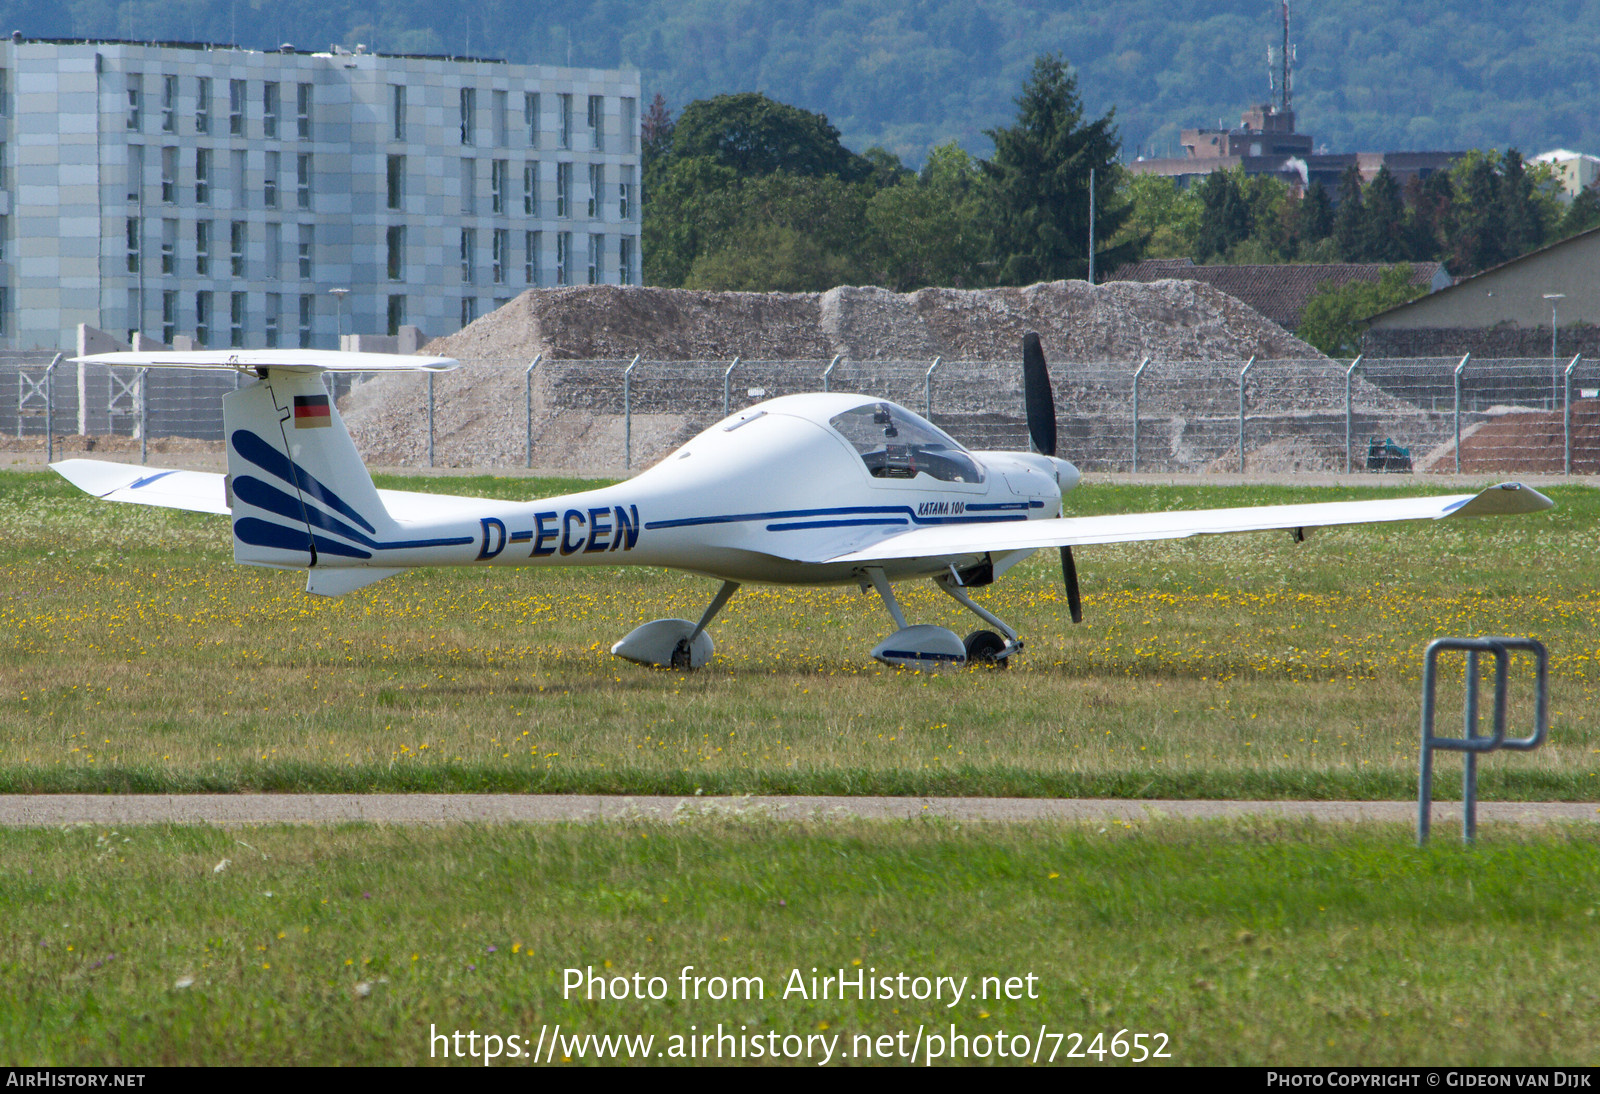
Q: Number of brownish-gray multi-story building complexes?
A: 1